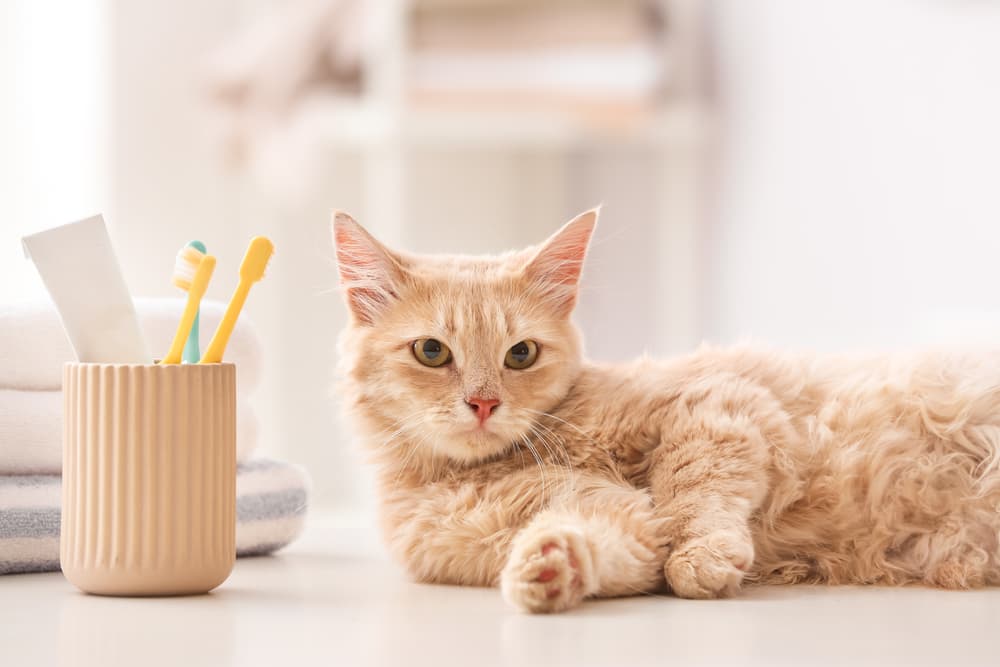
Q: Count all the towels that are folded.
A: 3